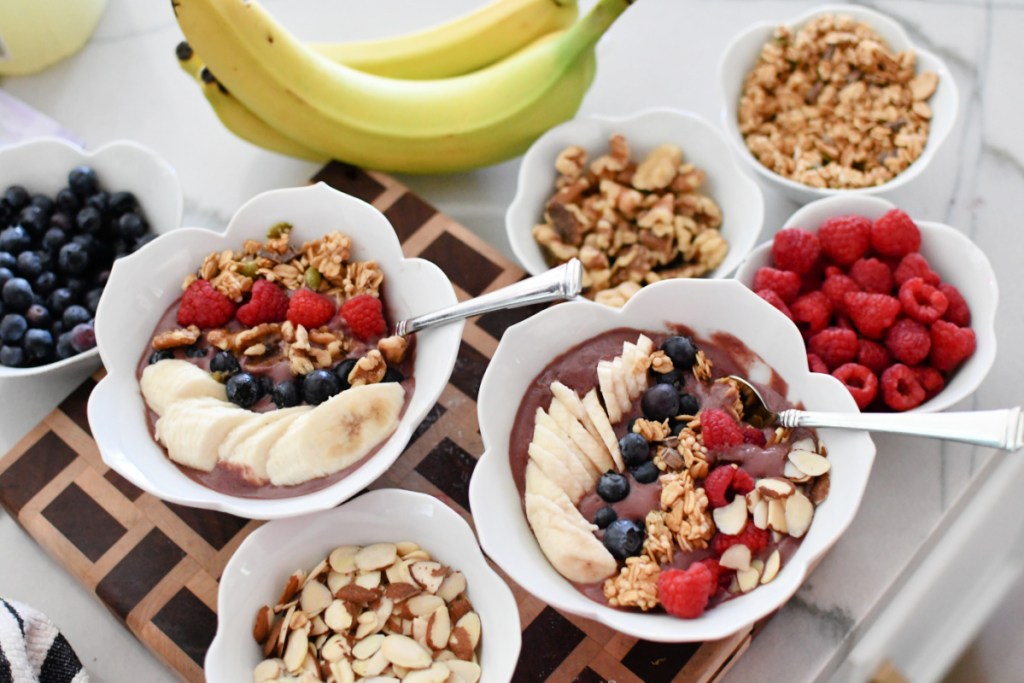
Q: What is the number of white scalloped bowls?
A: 7